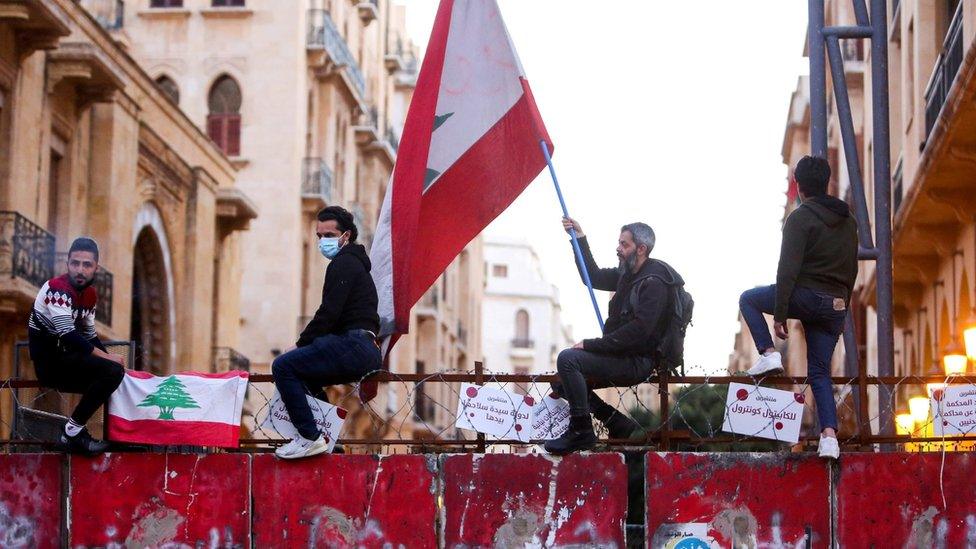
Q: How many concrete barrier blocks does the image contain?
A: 6